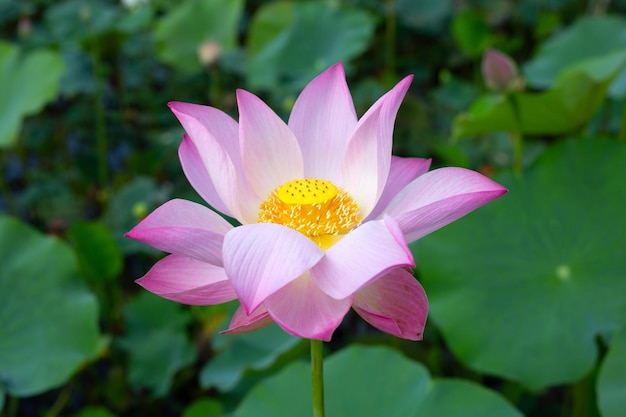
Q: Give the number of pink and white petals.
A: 14